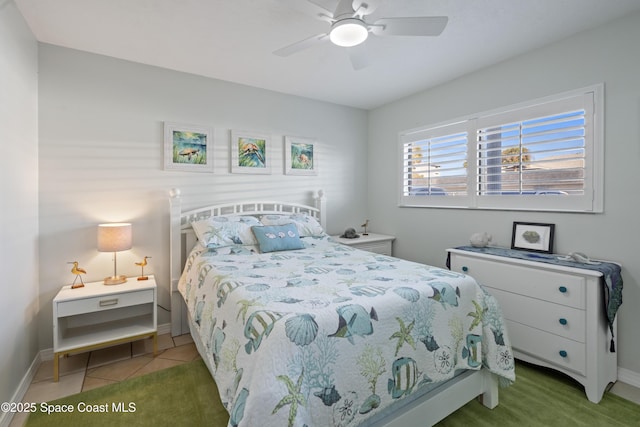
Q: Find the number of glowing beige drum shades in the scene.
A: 1